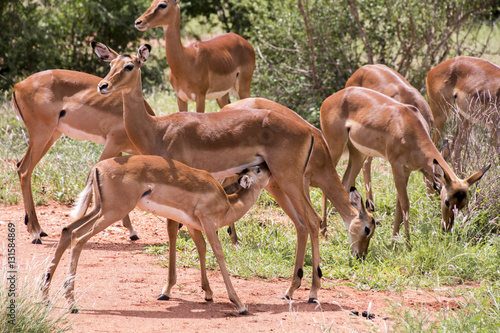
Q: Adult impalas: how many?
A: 7